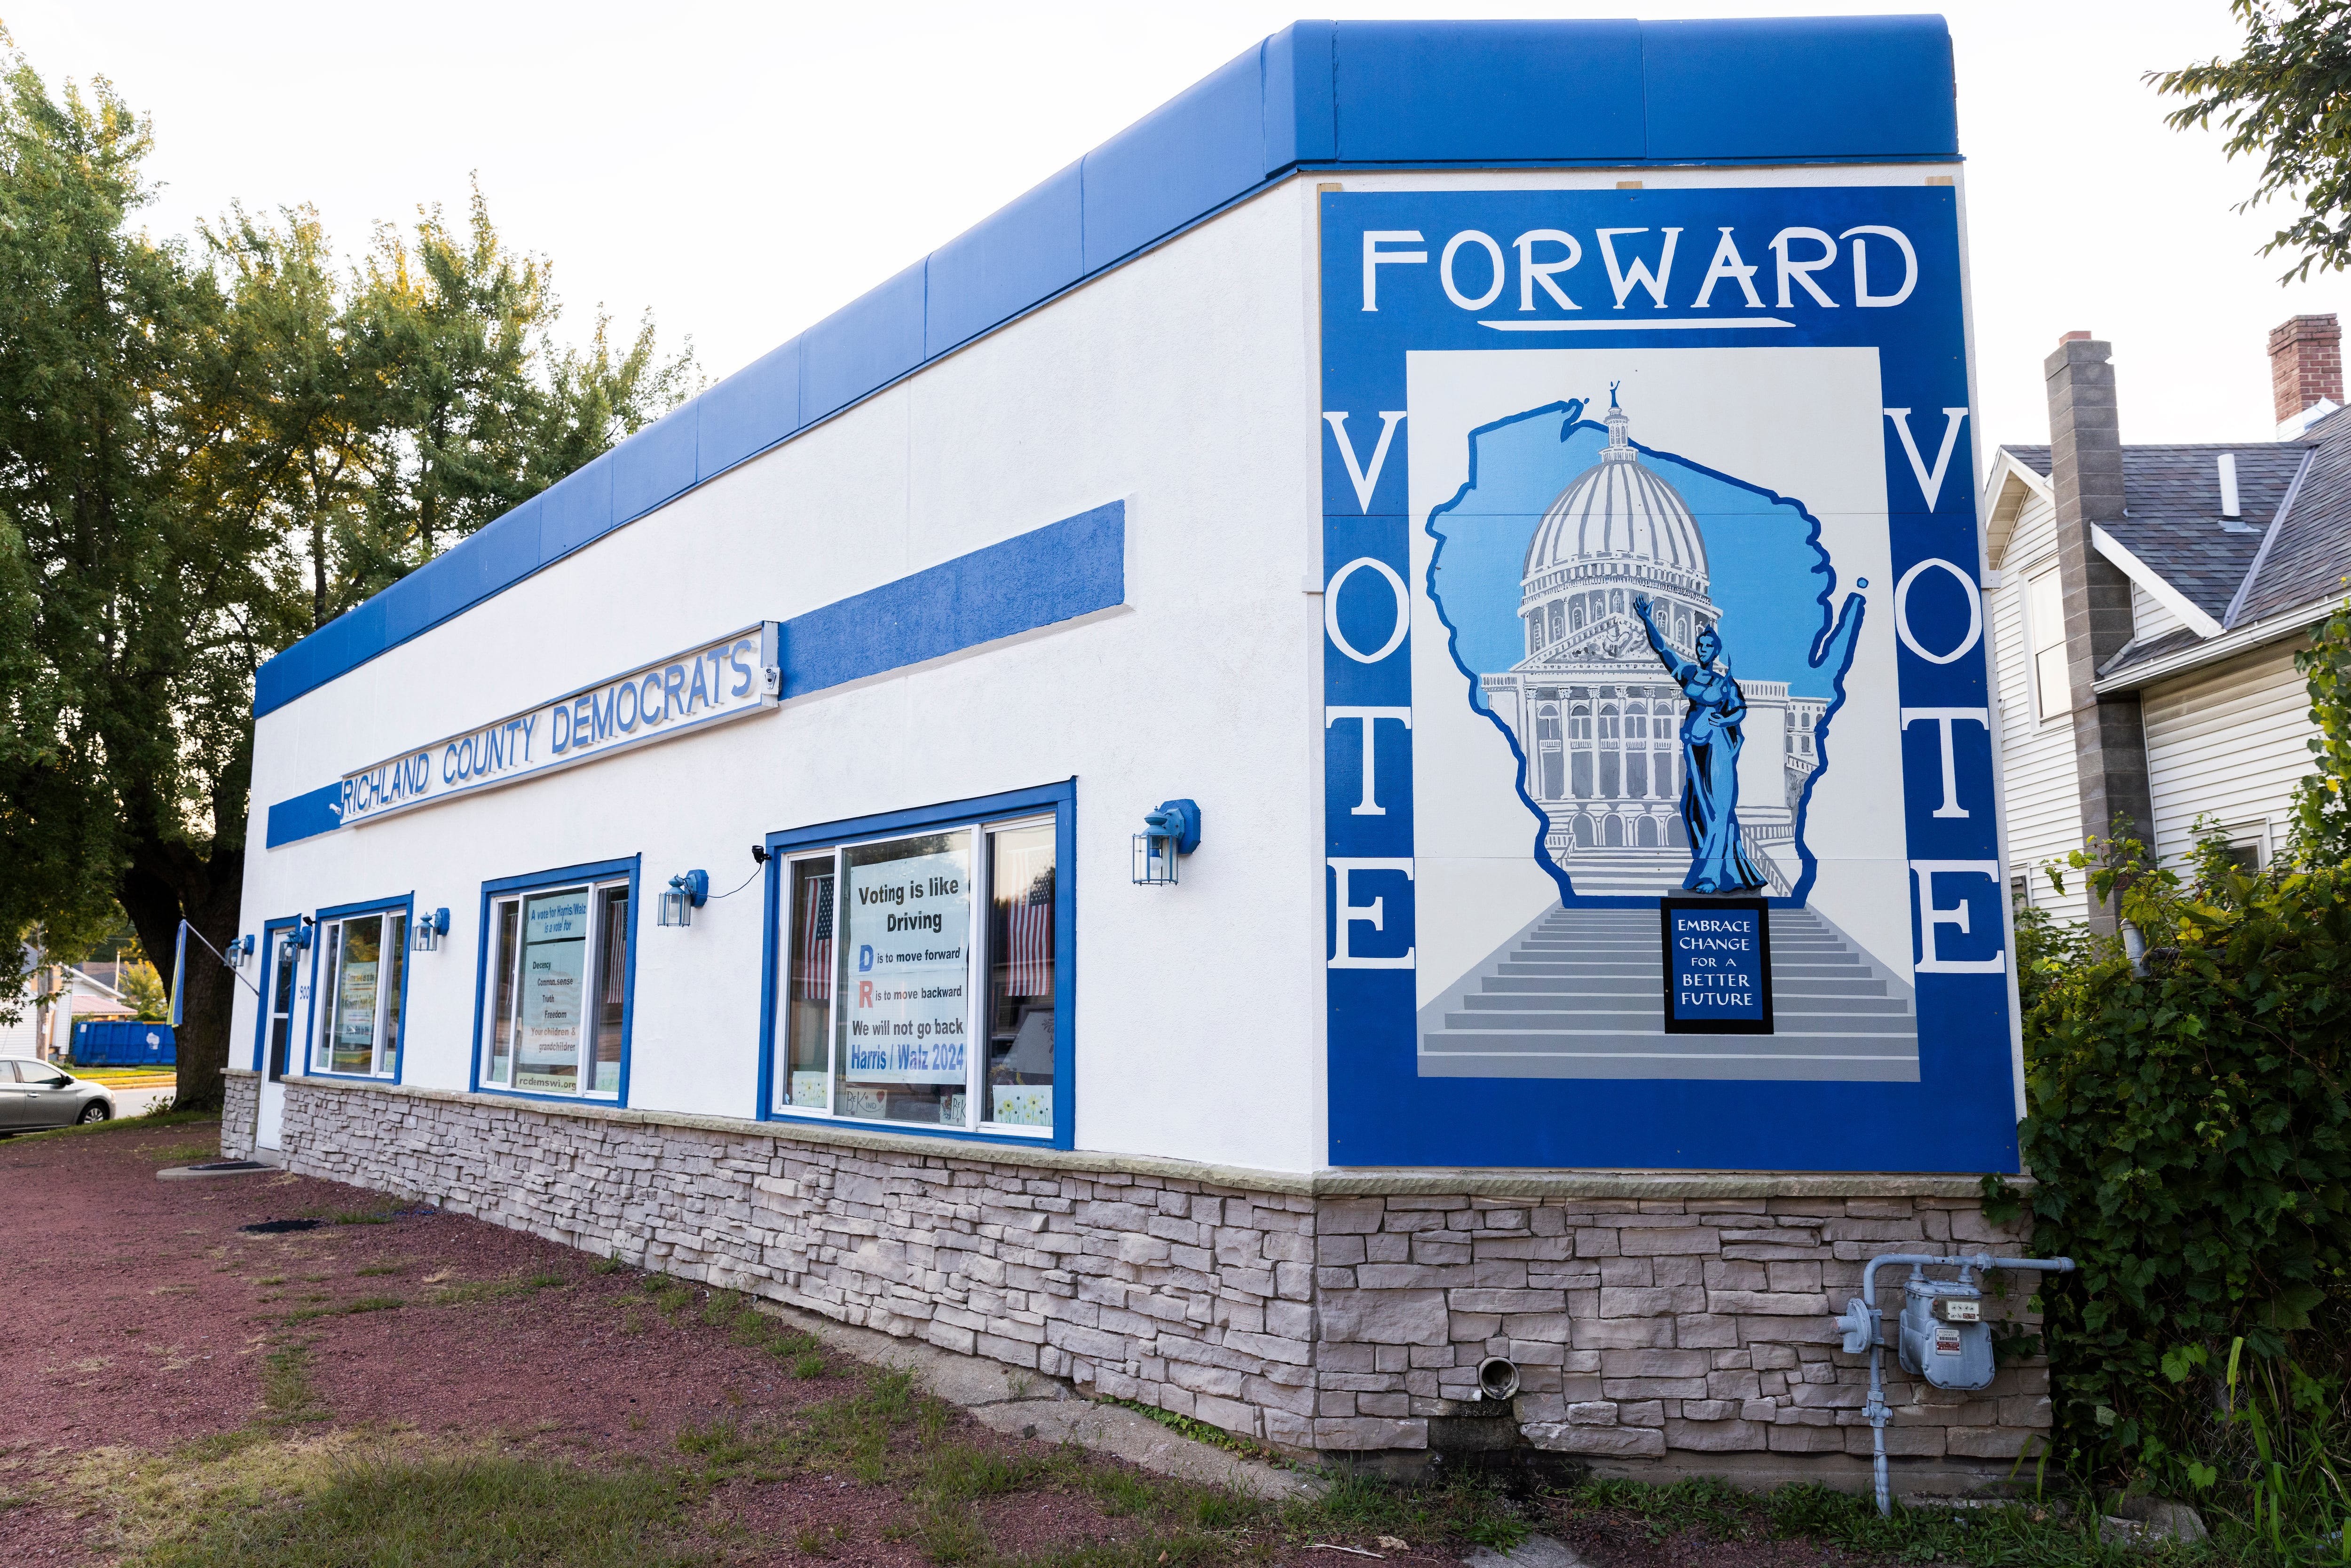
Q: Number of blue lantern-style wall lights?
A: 5